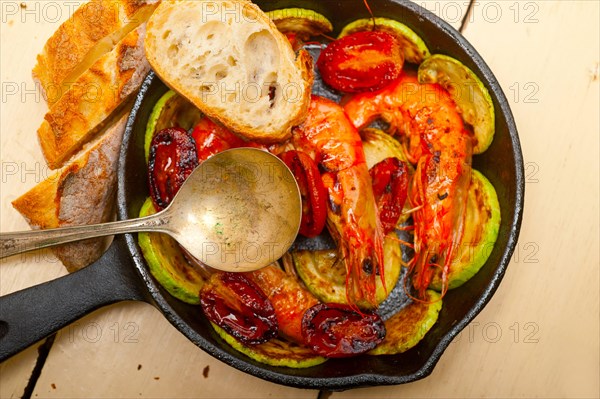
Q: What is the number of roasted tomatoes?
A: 6